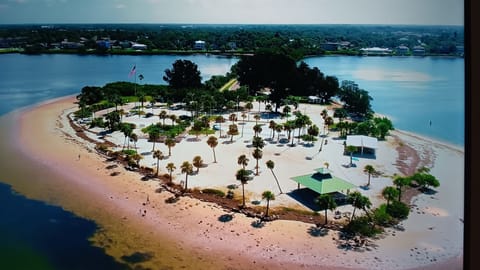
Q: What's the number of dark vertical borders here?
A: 1